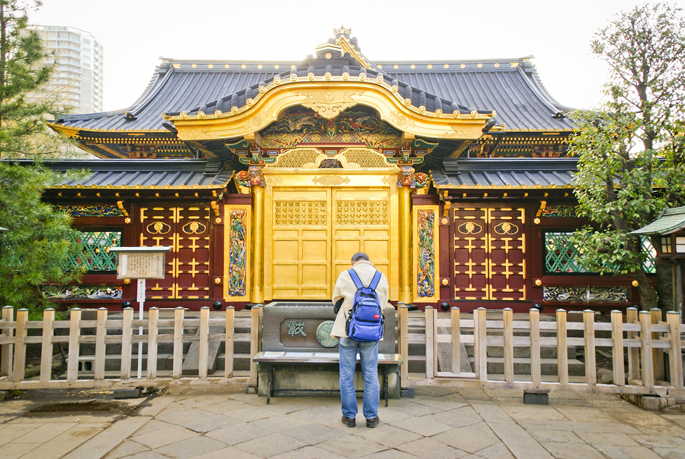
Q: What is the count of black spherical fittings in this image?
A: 4